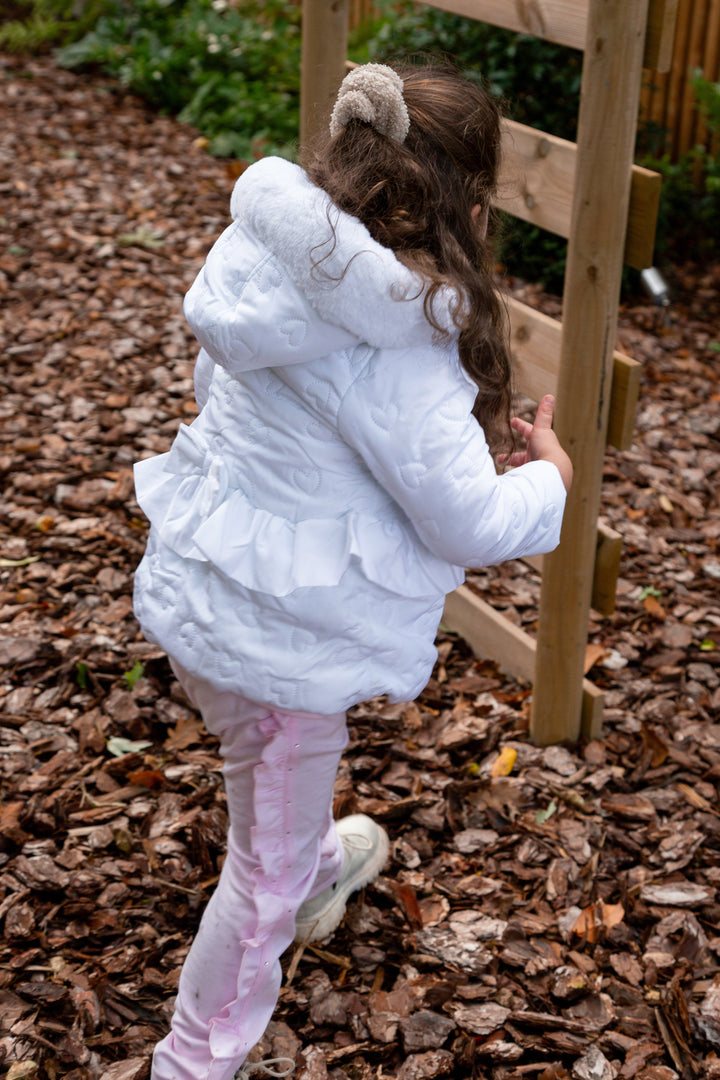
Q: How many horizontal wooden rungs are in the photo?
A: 5